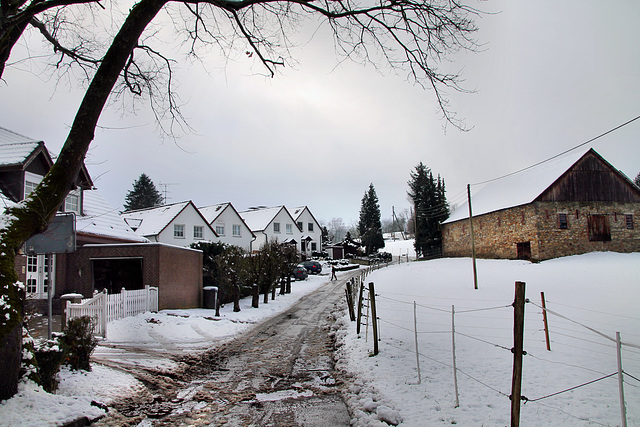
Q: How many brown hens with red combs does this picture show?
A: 0